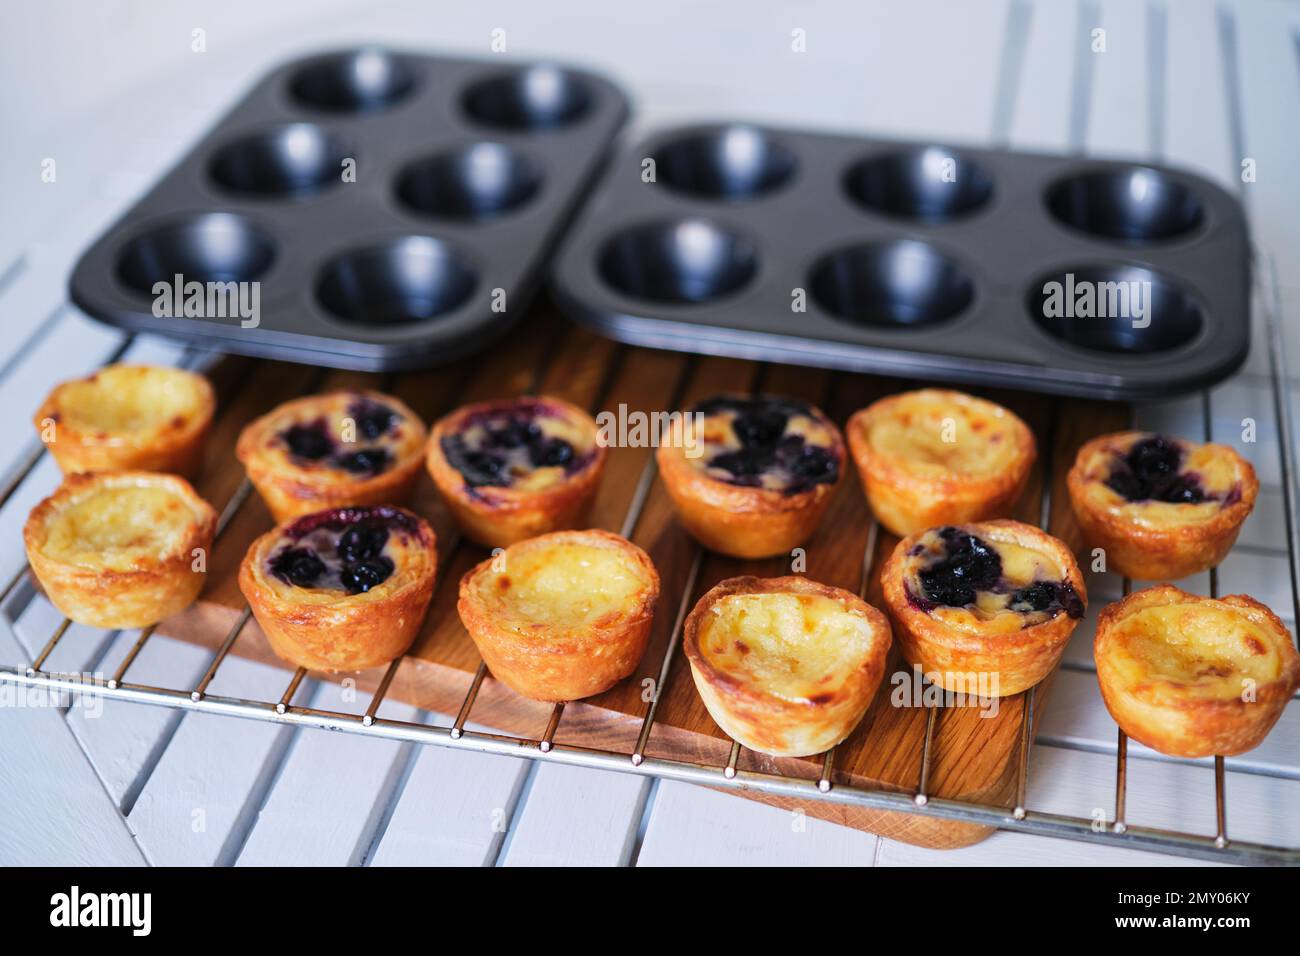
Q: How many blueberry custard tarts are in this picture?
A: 6